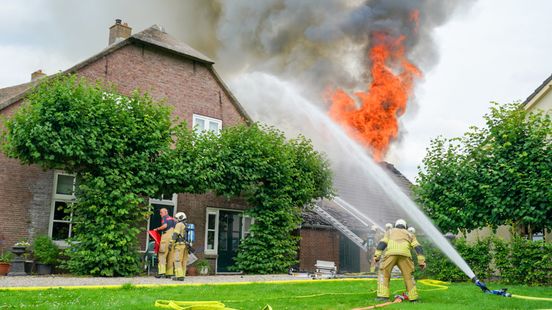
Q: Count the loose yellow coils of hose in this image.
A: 2